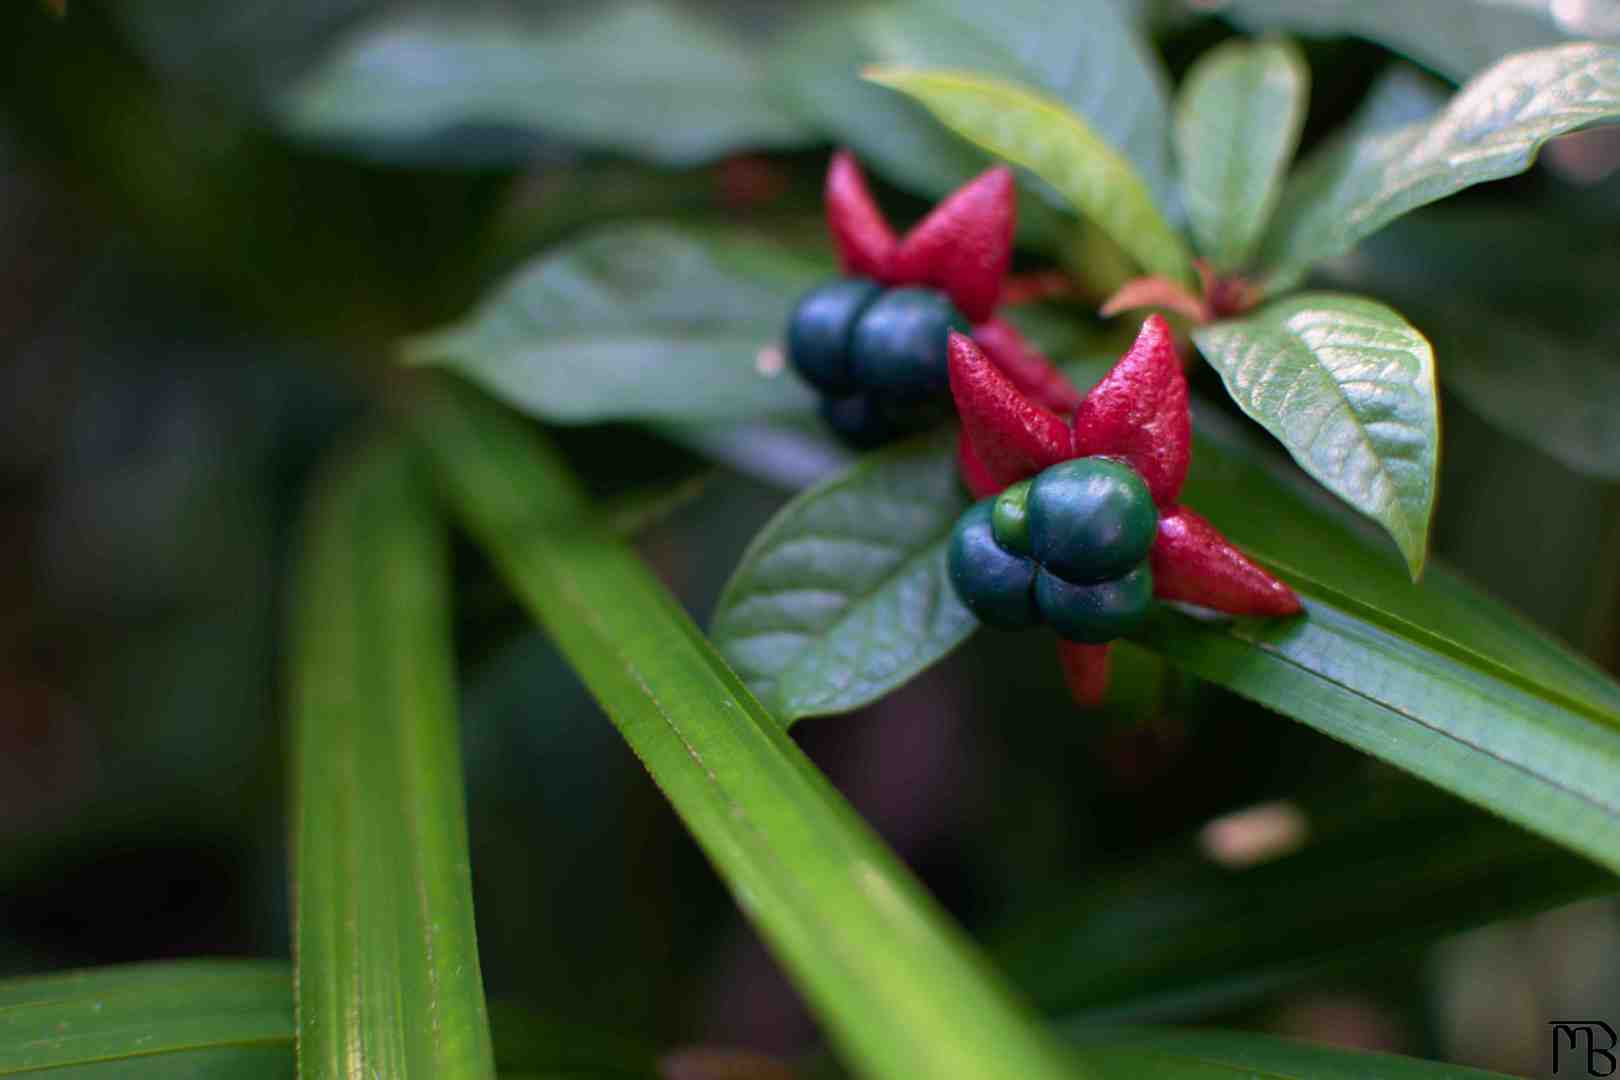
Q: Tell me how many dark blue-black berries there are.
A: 6